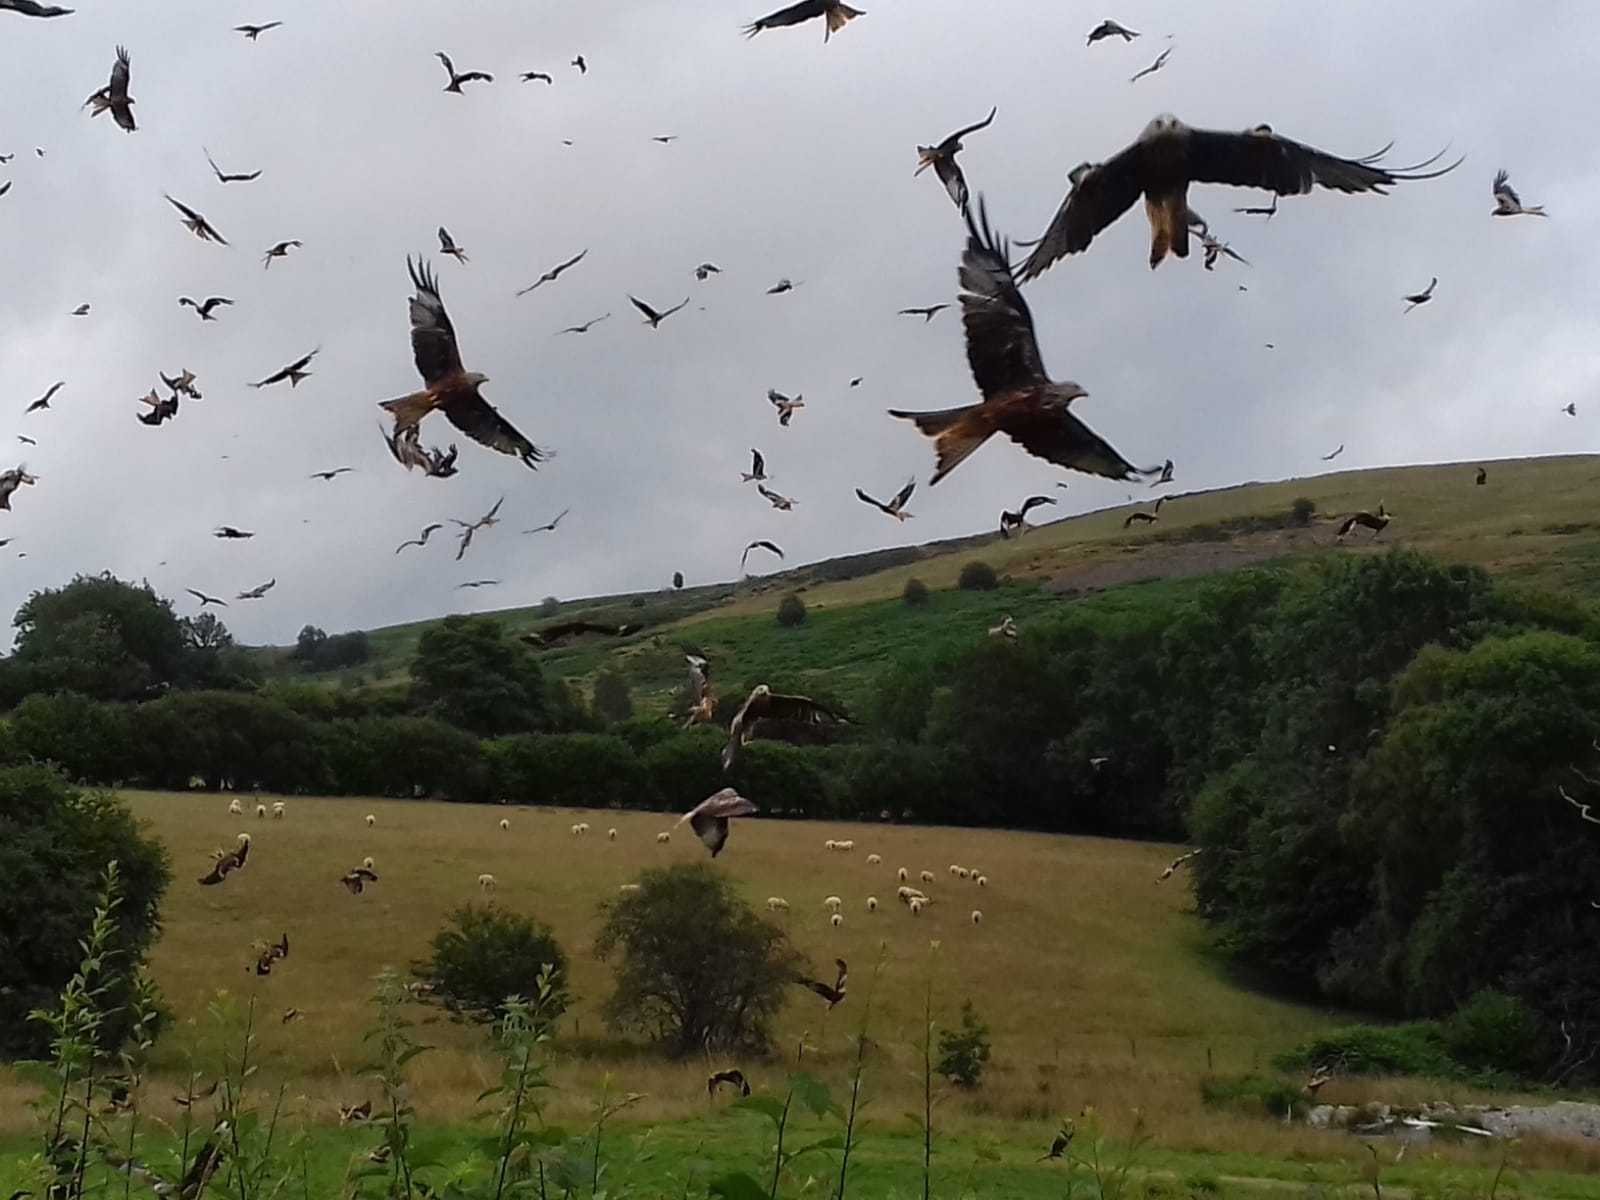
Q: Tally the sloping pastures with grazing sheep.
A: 1